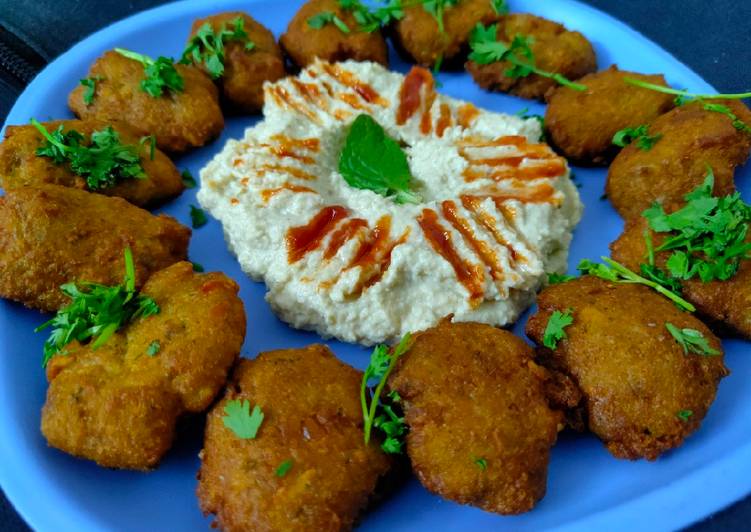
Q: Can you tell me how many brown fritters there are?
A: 14